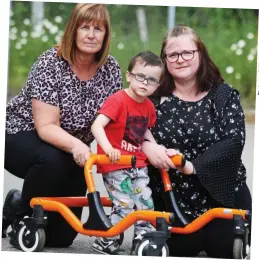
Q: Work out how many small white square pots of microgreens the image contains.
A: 0